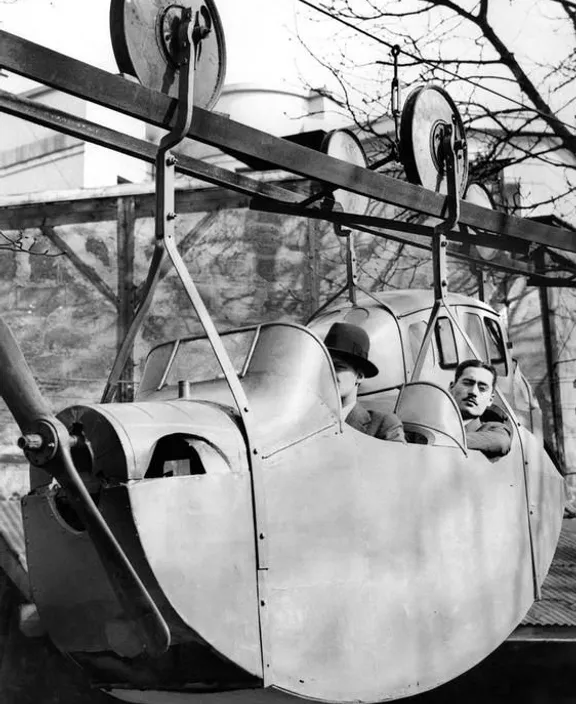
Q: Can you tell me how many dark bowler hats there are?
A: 1